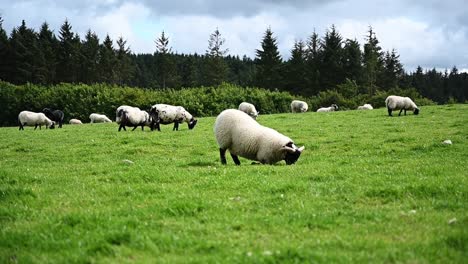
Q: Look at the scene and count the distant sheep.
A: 11